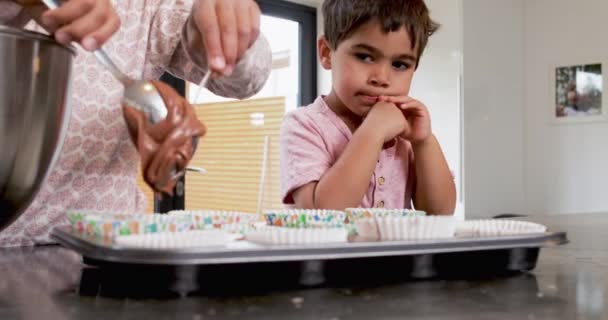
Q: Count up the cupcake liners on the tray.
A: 8